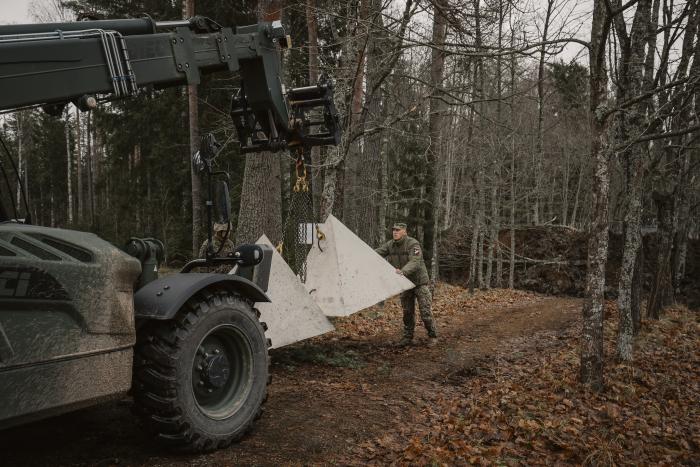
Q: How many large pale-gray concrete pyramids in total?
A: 2